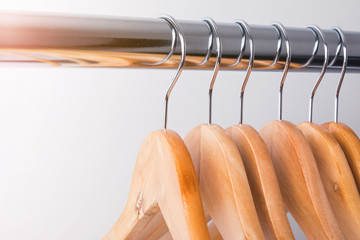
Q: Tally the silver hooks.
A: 6